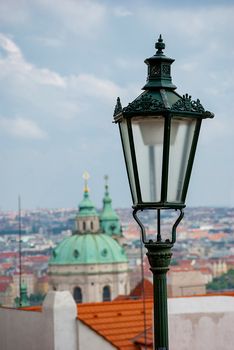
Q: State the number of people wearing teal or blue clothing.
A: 0